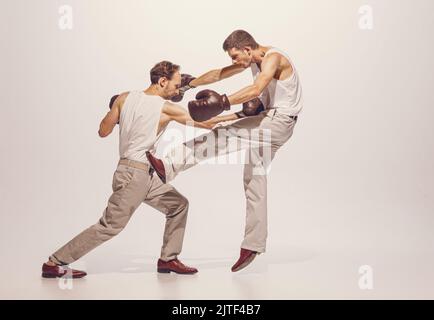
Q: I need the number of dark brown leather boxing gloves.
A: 4